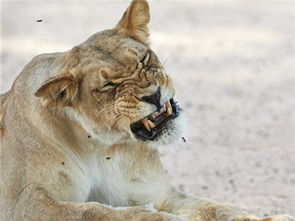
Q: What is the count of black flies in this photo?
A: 5